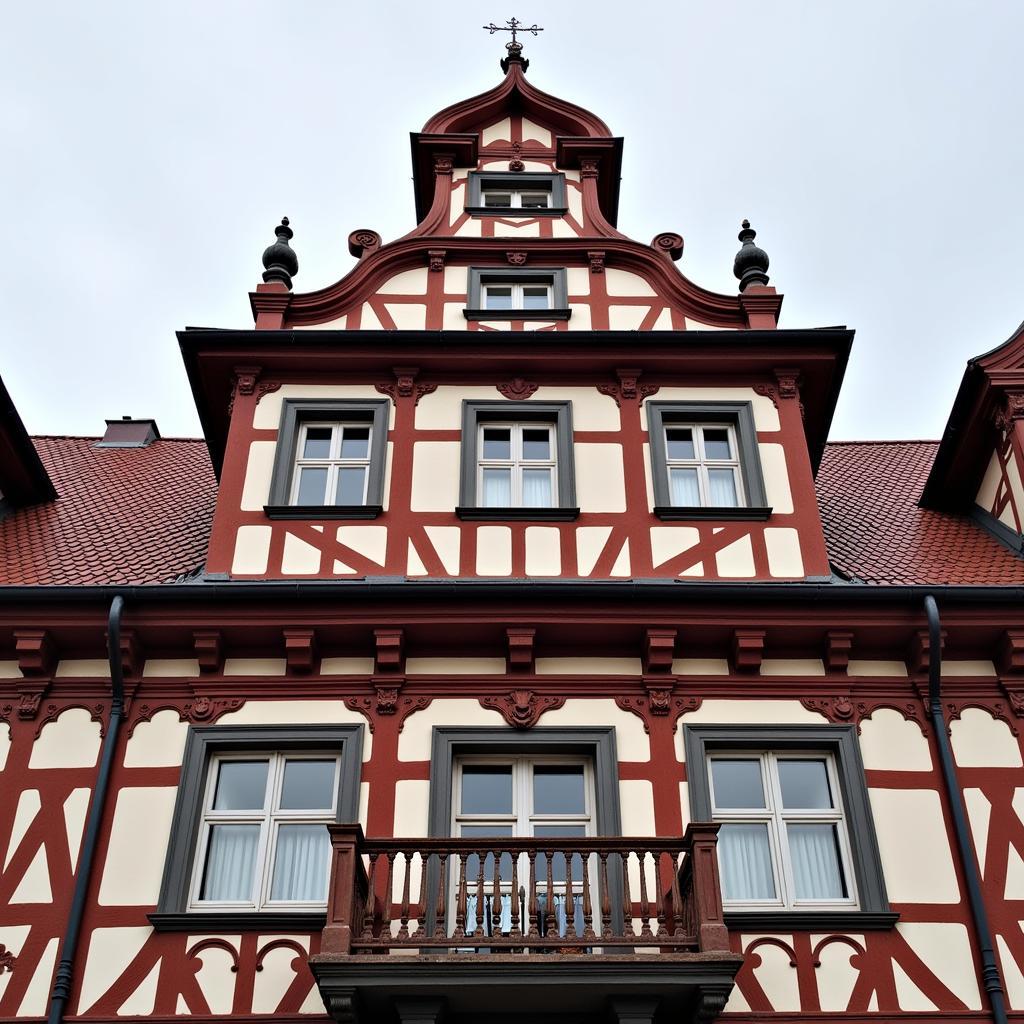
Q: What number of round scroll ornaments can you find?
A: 2